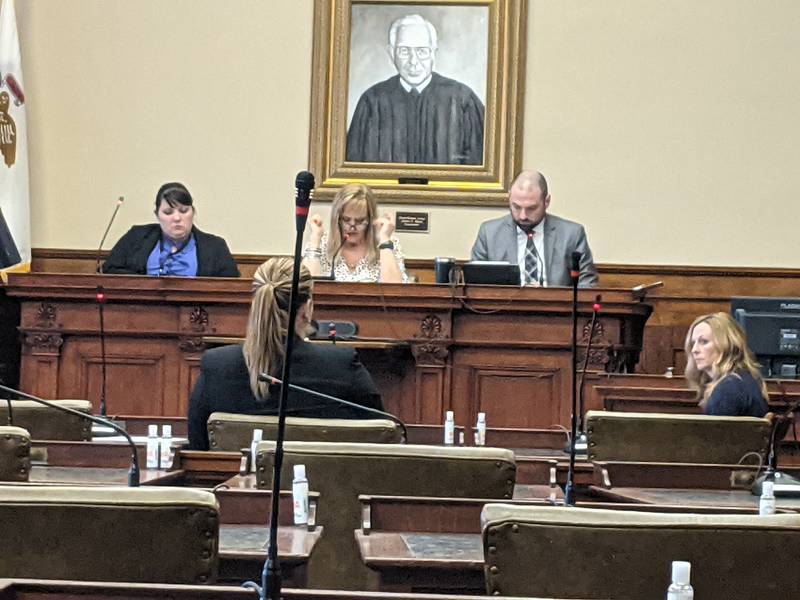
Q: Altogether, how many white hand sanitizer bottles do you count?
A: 8